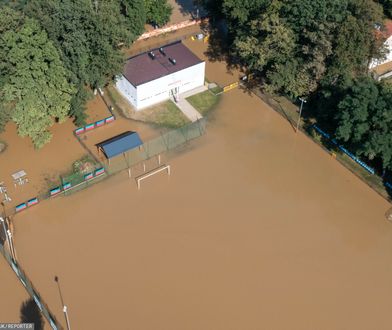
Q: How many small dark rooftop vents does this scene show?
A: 3